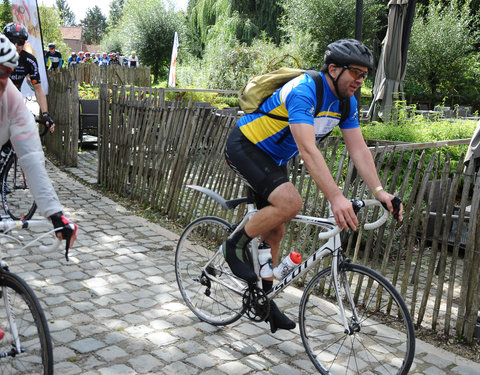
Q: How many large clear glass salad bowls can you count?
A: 0